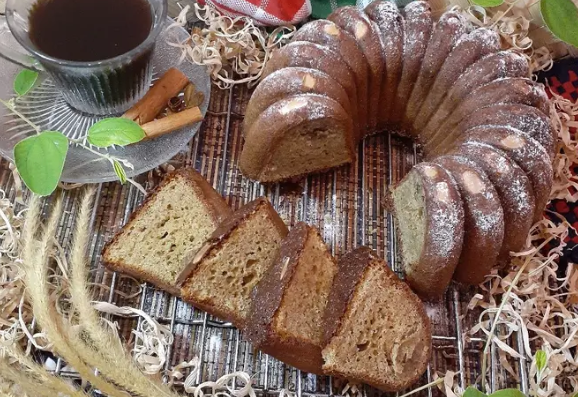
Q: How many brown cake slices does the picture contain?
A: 4